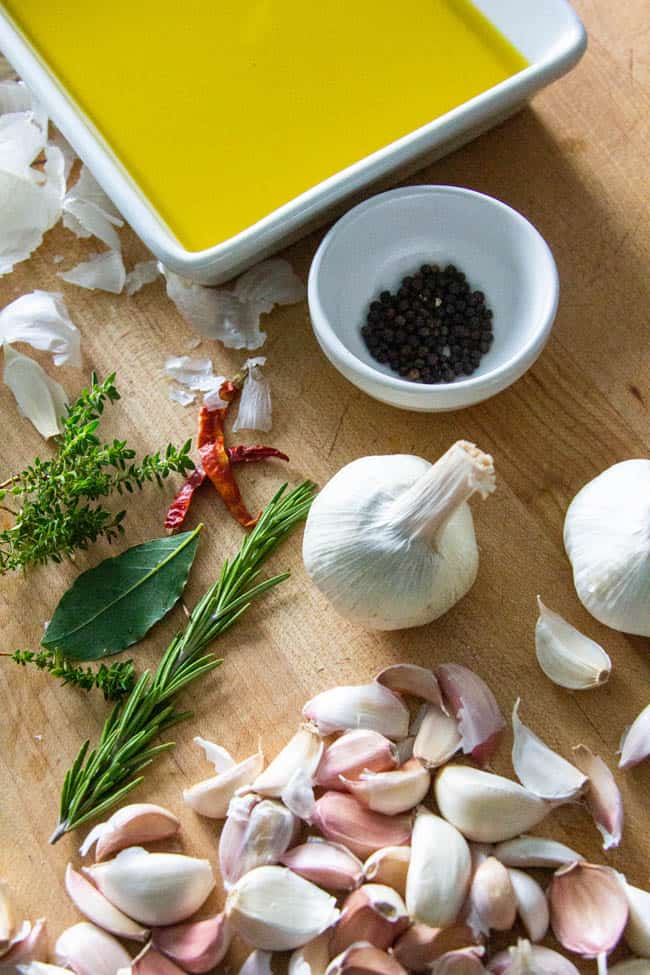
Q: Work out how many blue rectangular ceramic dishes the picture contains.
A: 0